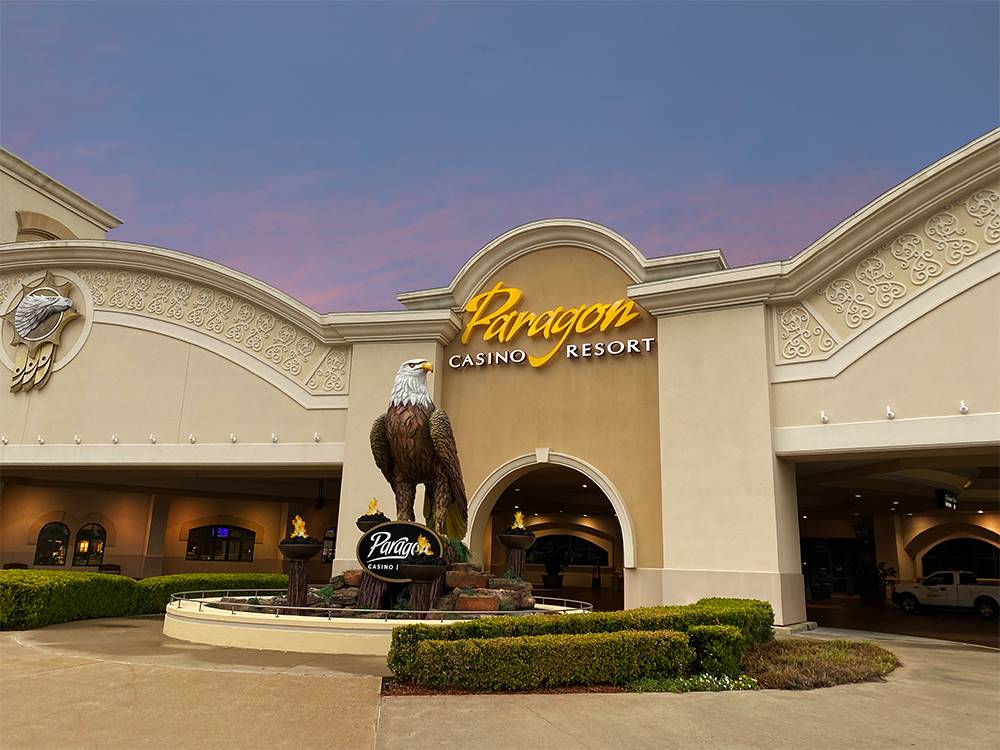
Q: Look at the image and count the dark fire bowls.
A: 4